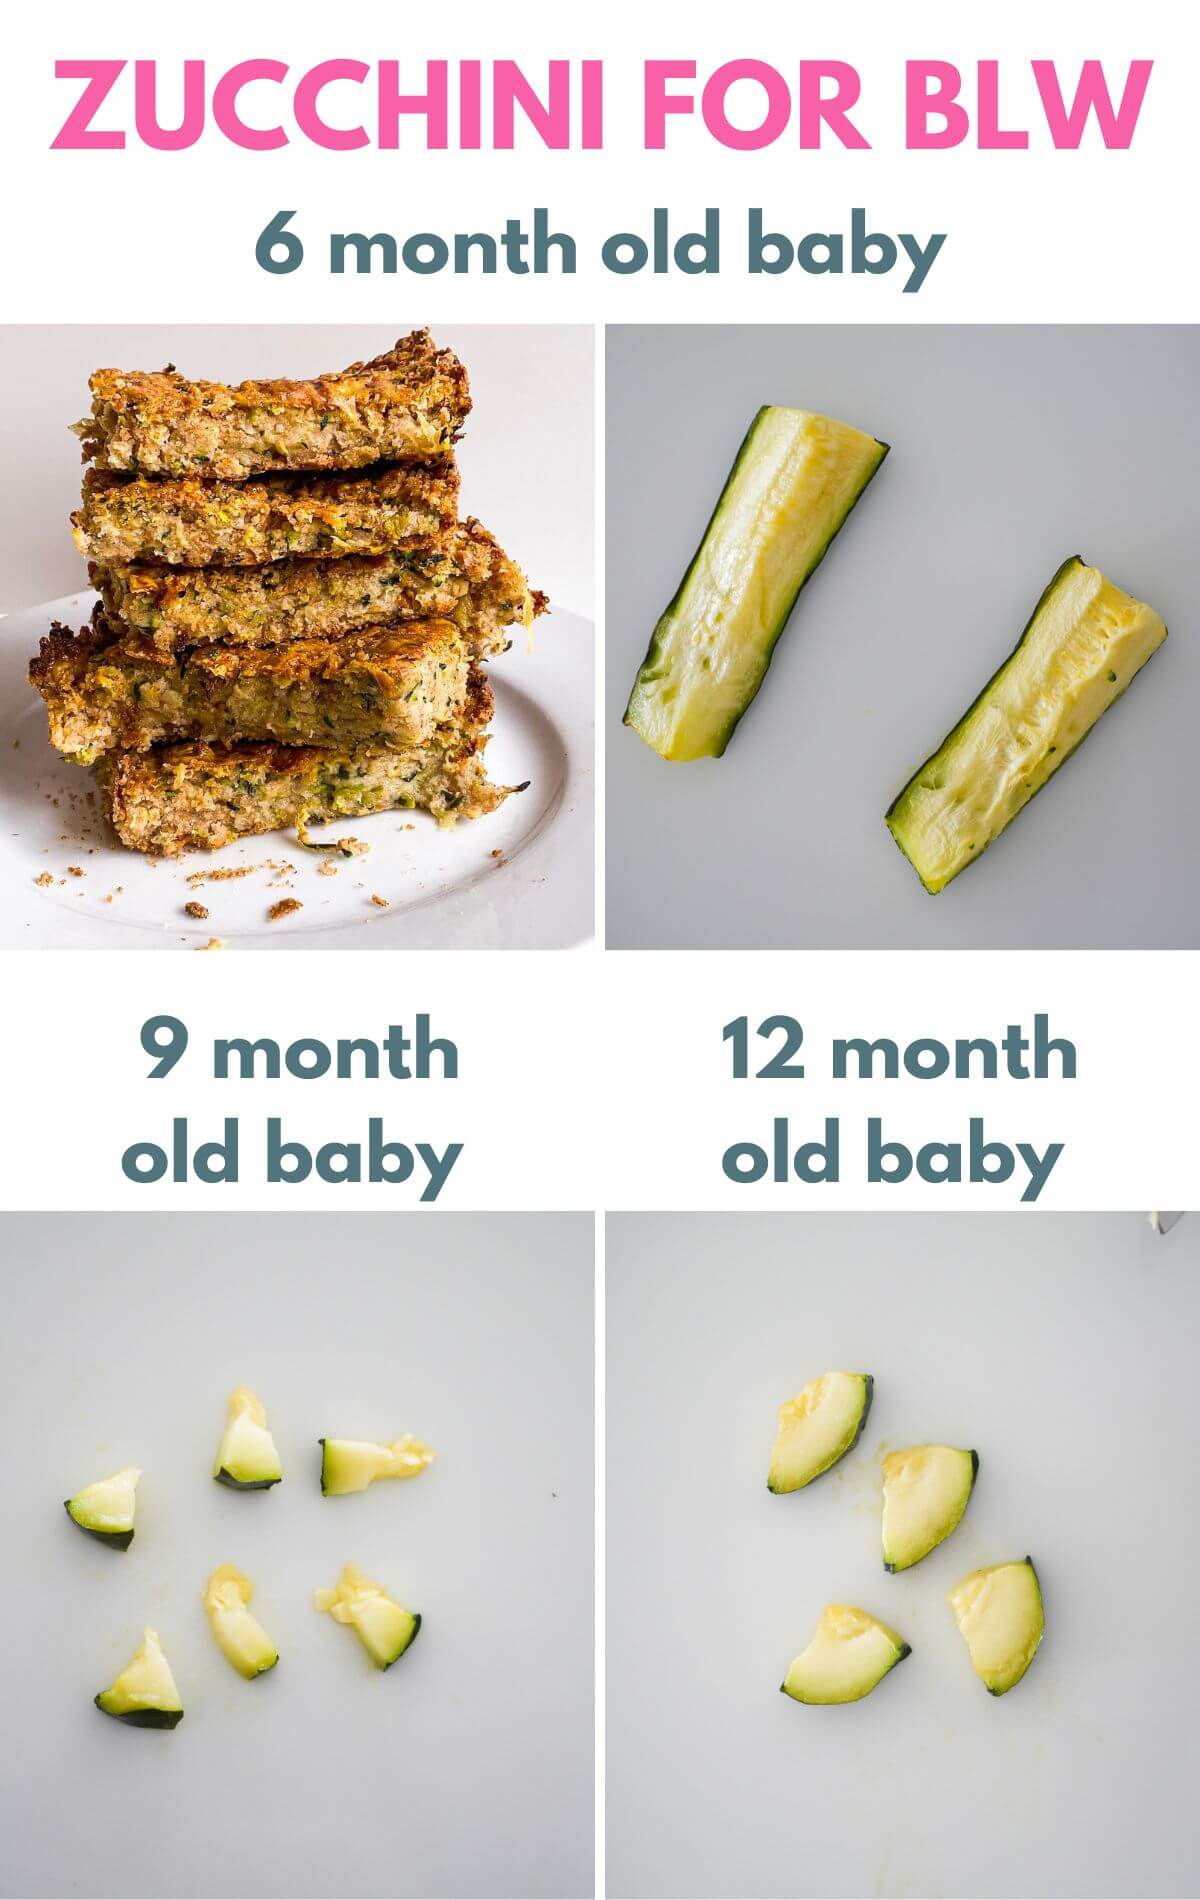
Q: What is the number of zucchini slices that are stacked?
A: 5